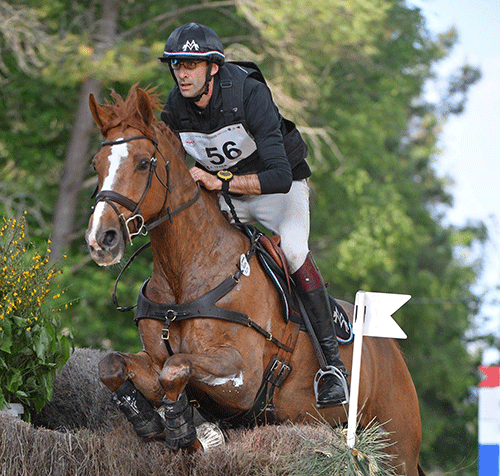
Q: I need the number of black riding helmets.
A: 1